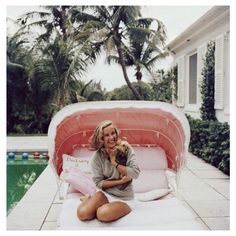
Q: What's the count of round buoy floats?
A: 4